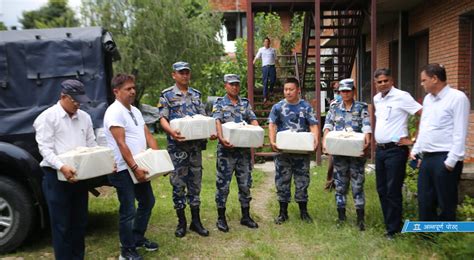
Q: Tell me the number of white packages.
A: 6